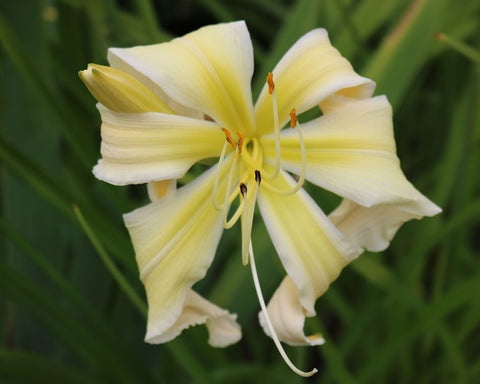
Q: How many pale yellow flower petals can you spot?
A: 6